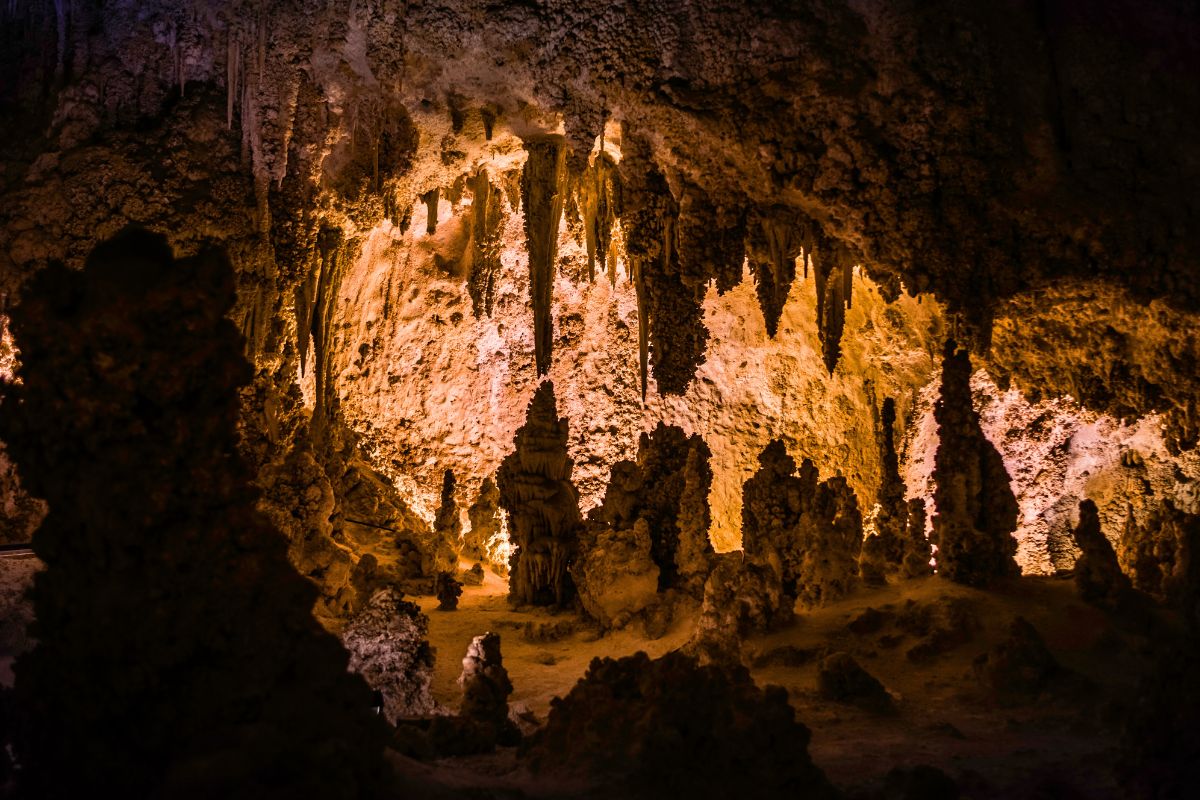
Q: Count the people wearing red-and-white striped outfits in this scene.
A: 0